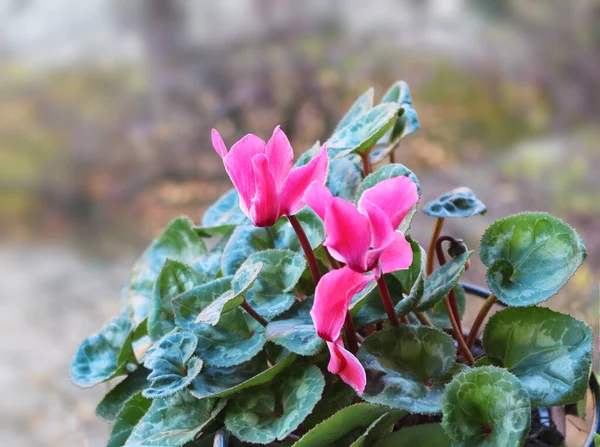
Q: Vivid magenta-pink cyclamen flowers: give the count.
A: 3